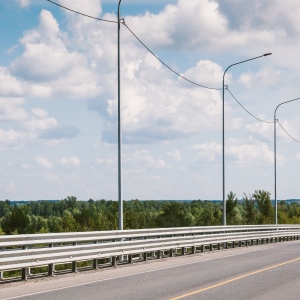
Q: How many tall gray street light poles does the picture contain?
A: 3